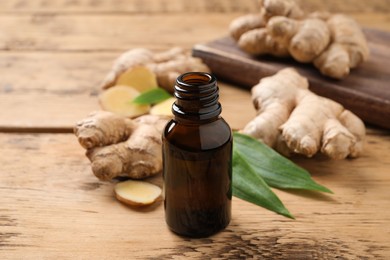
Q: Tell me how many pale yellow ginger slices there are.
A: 4